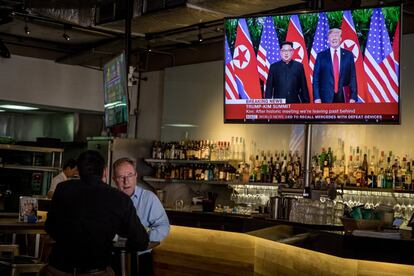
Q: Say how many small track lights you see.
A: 4